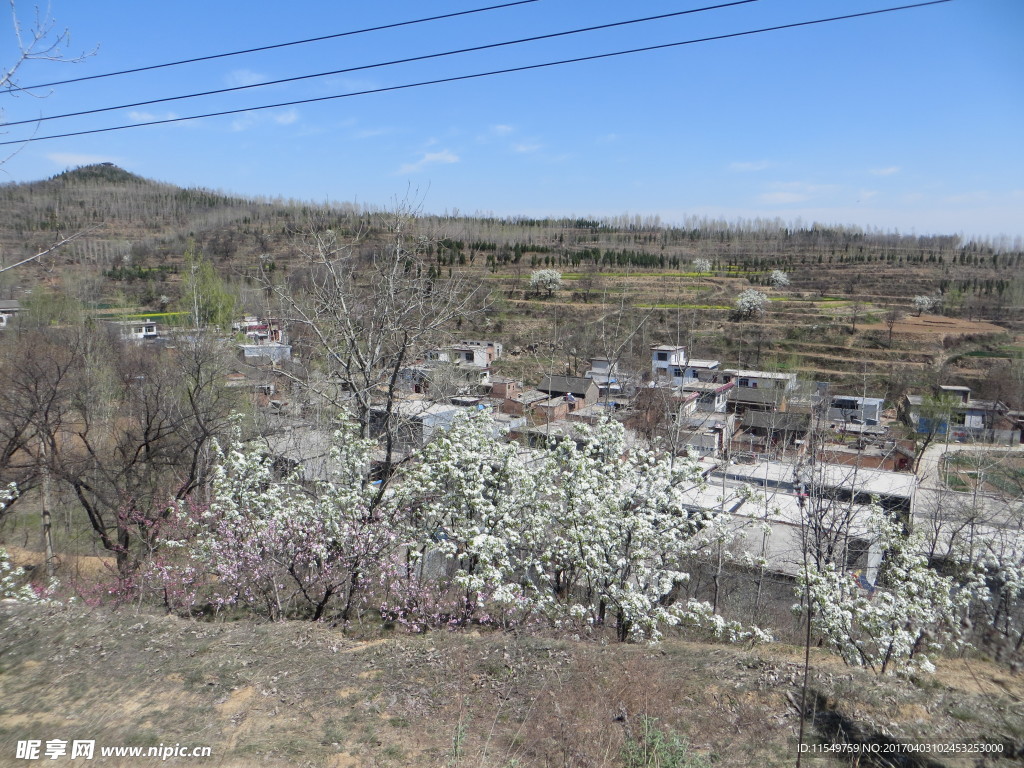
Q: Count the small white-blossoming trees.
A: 5